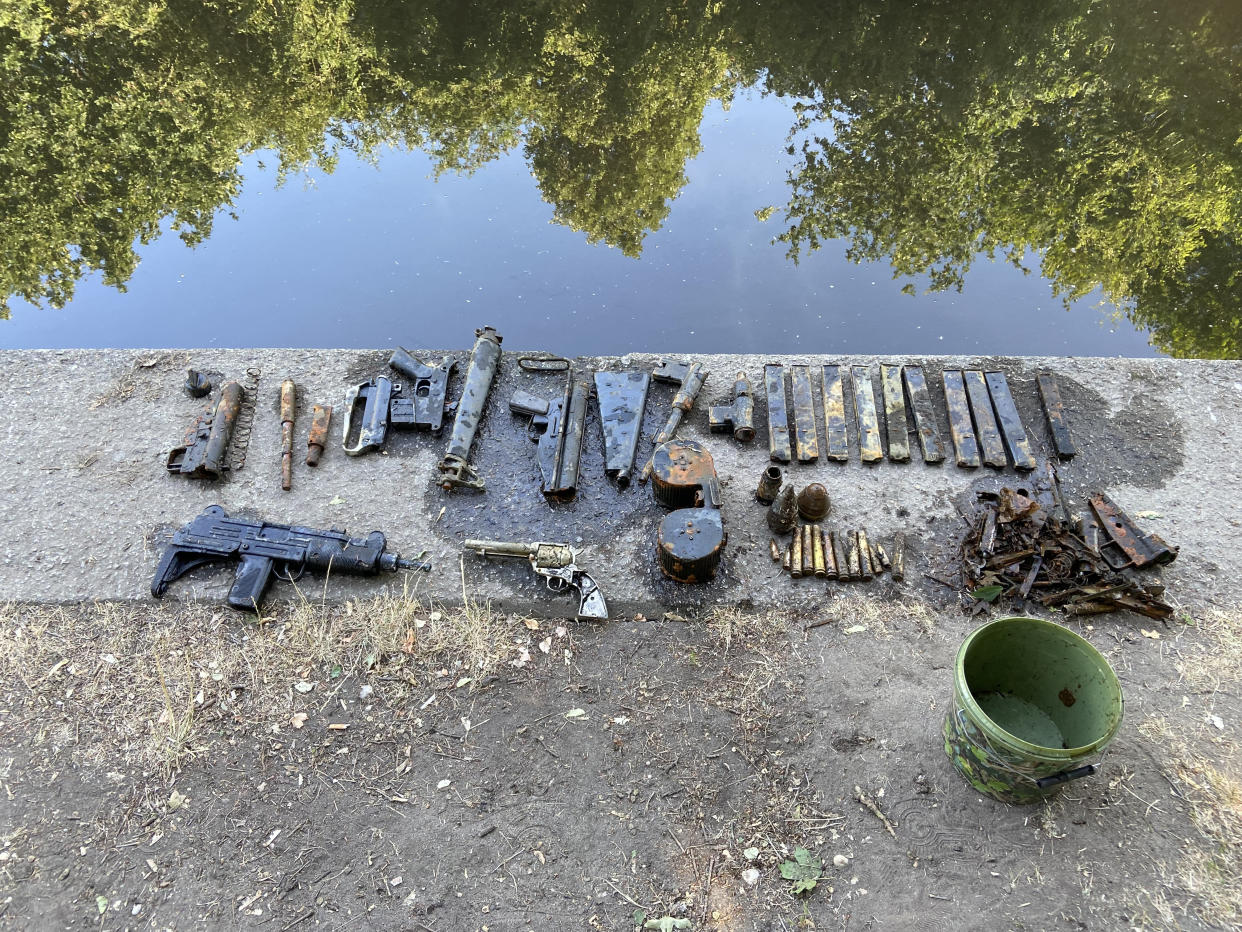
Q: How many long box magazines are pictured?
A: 10